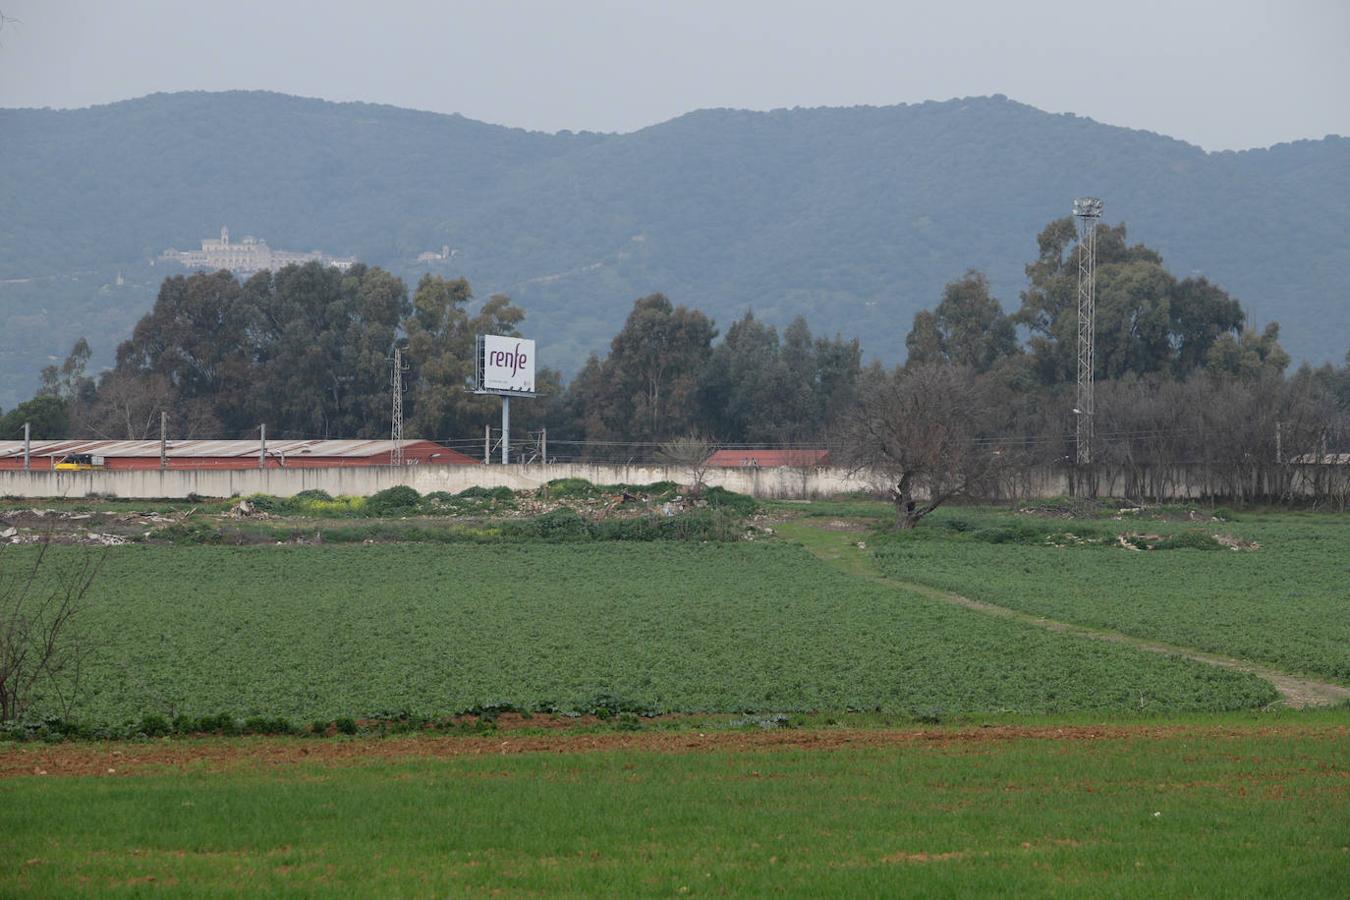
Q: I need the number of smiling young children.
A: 0